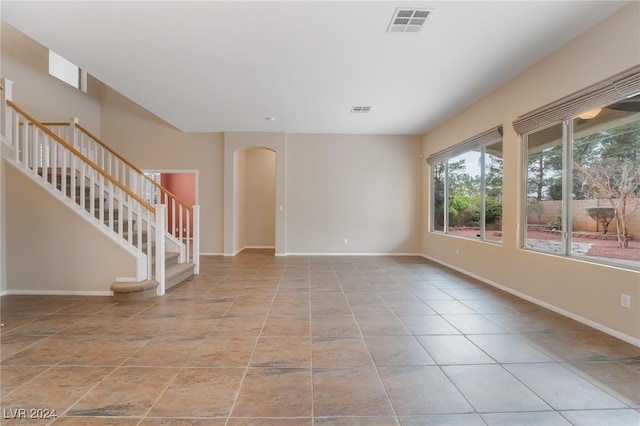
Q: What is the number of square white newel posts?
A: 4